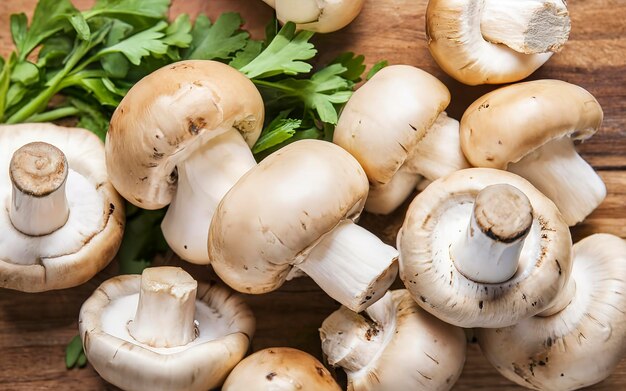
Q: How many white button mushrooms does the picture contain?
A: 12